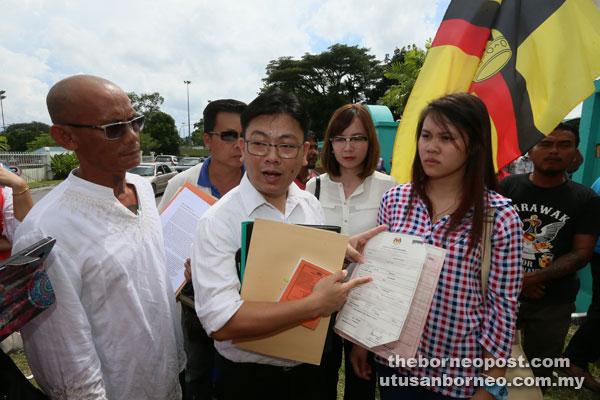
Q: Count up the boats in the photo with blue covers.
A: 0